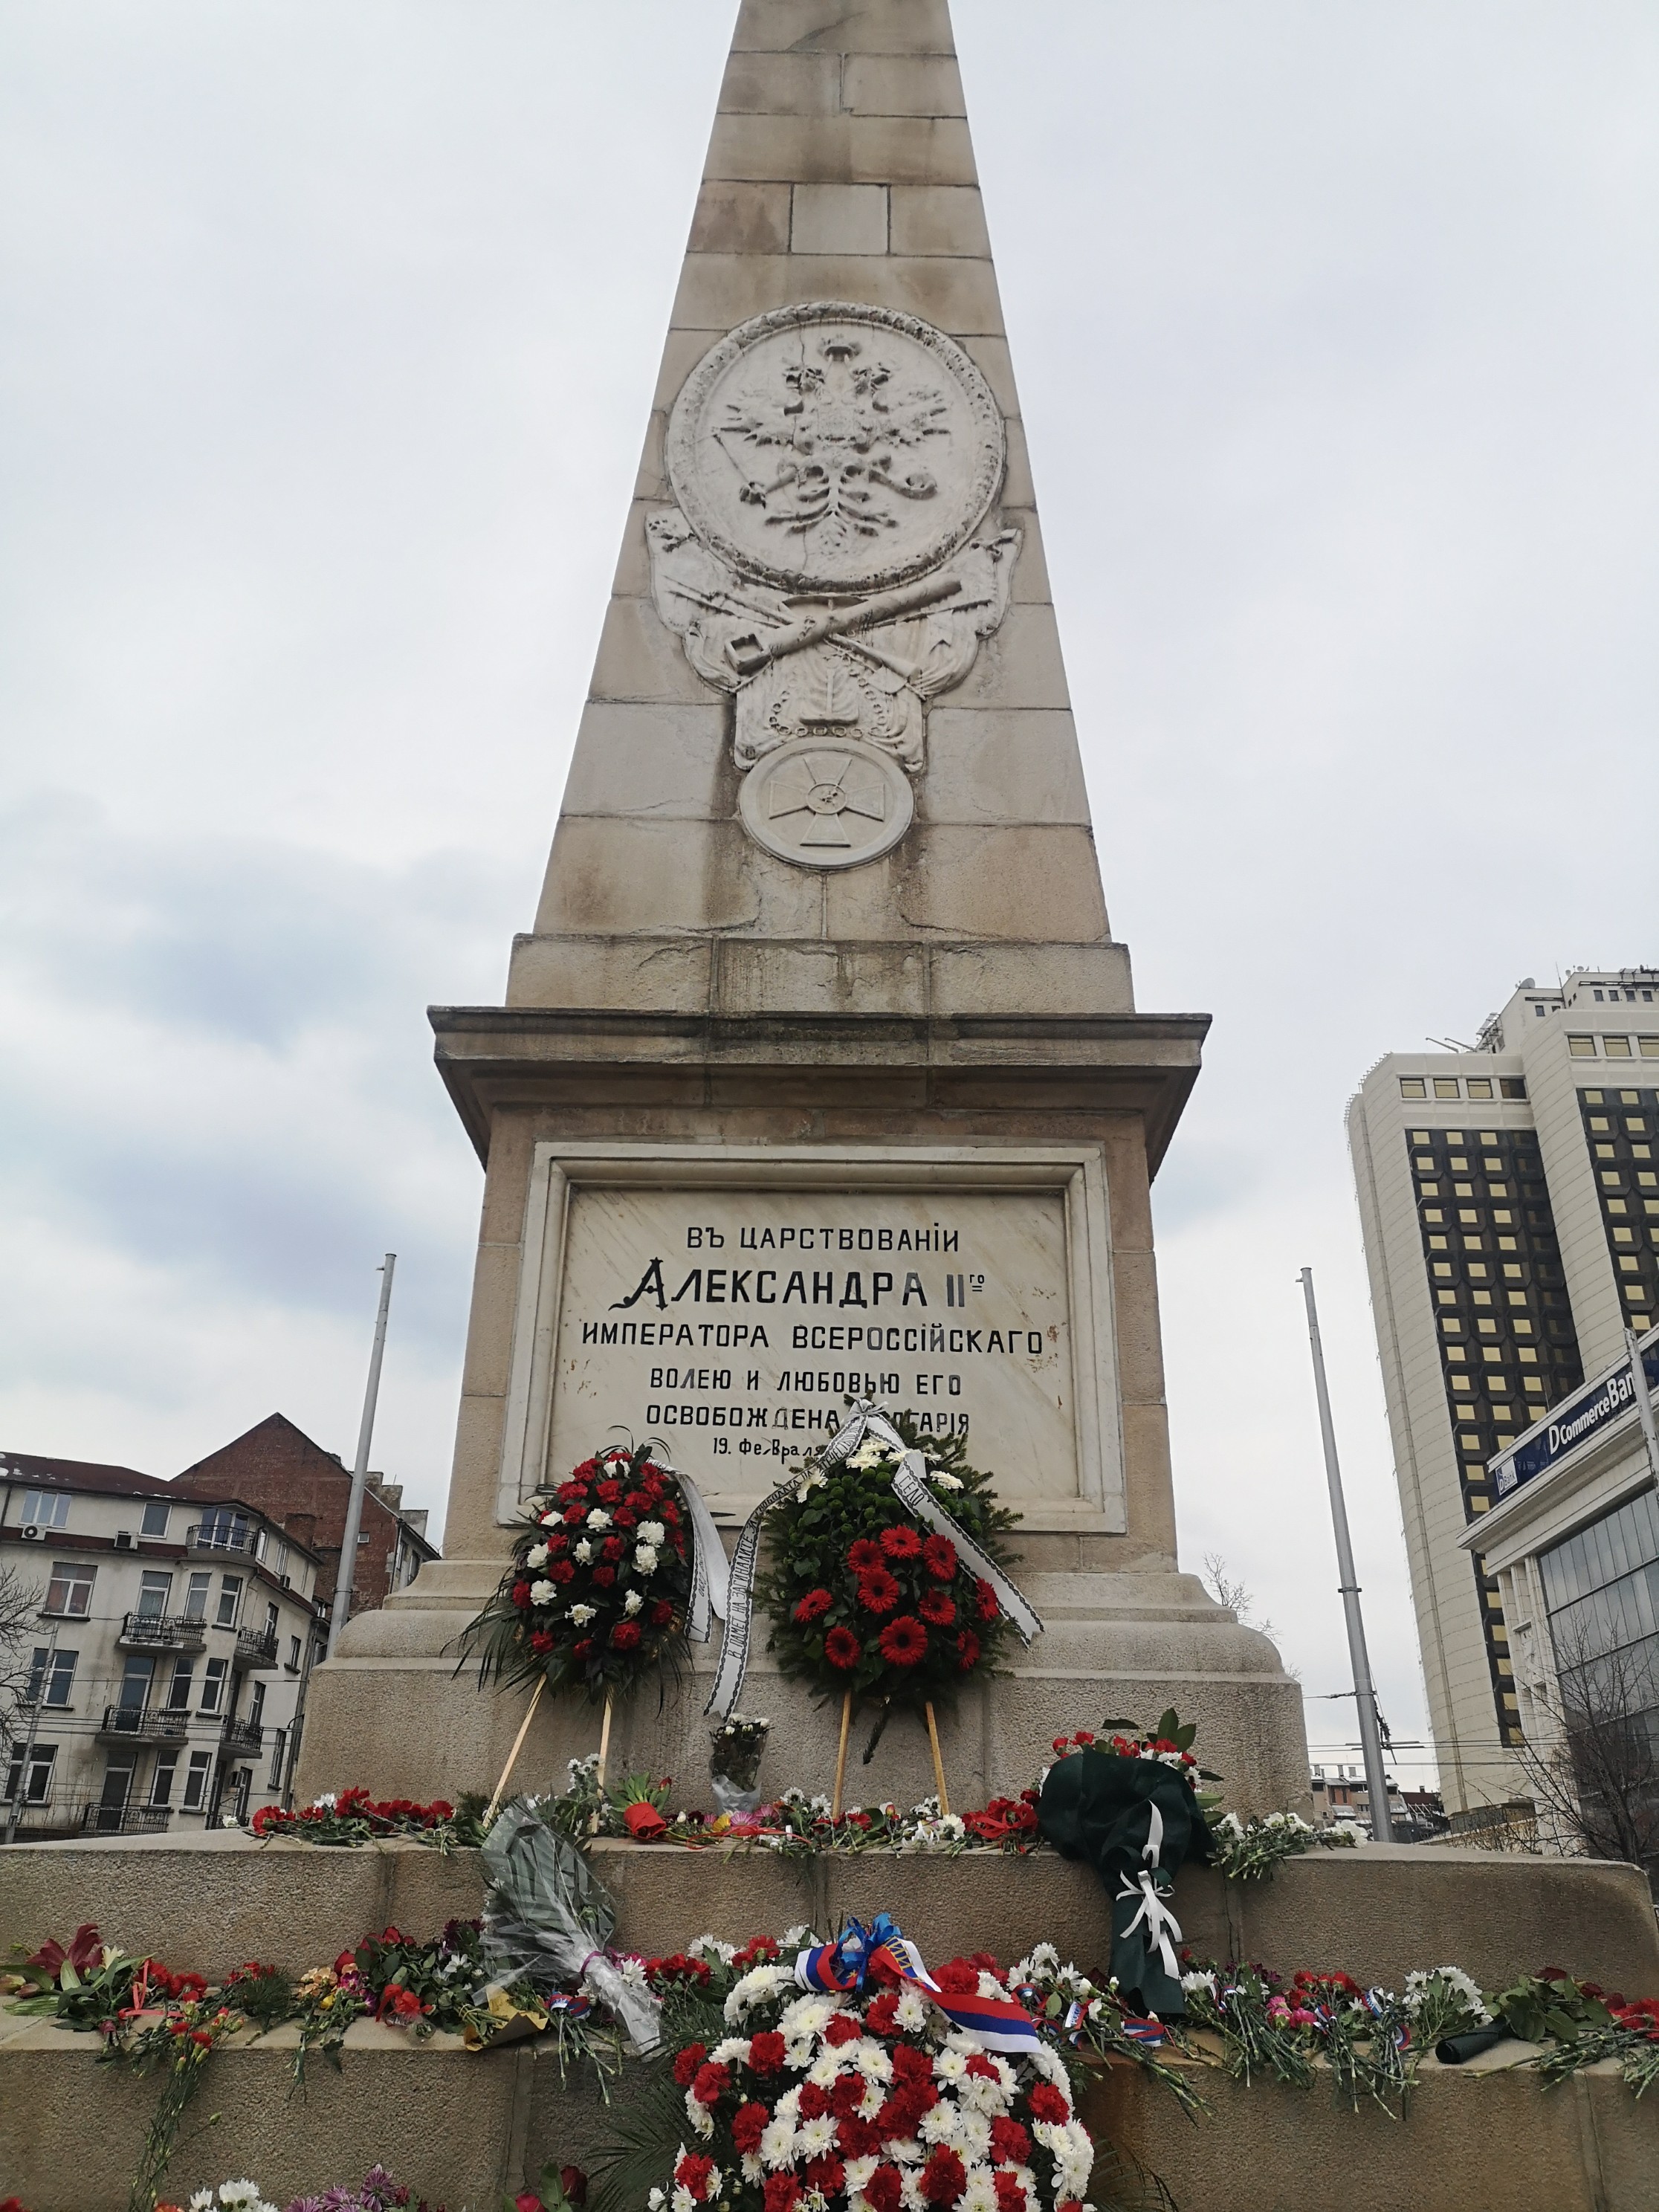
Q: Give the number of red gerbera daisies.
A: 10